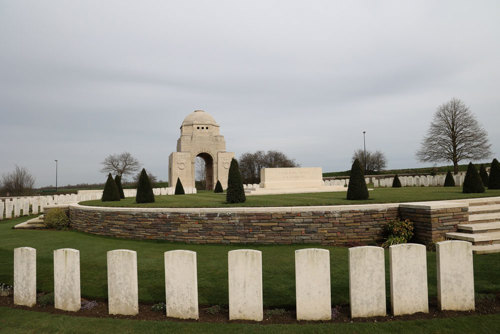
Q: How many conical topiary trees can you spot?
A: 12